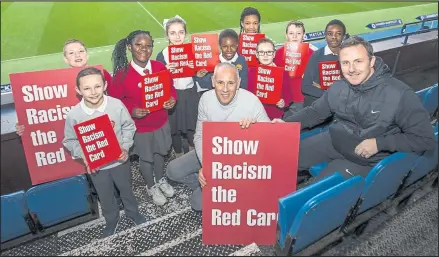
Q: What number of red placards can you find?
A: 10